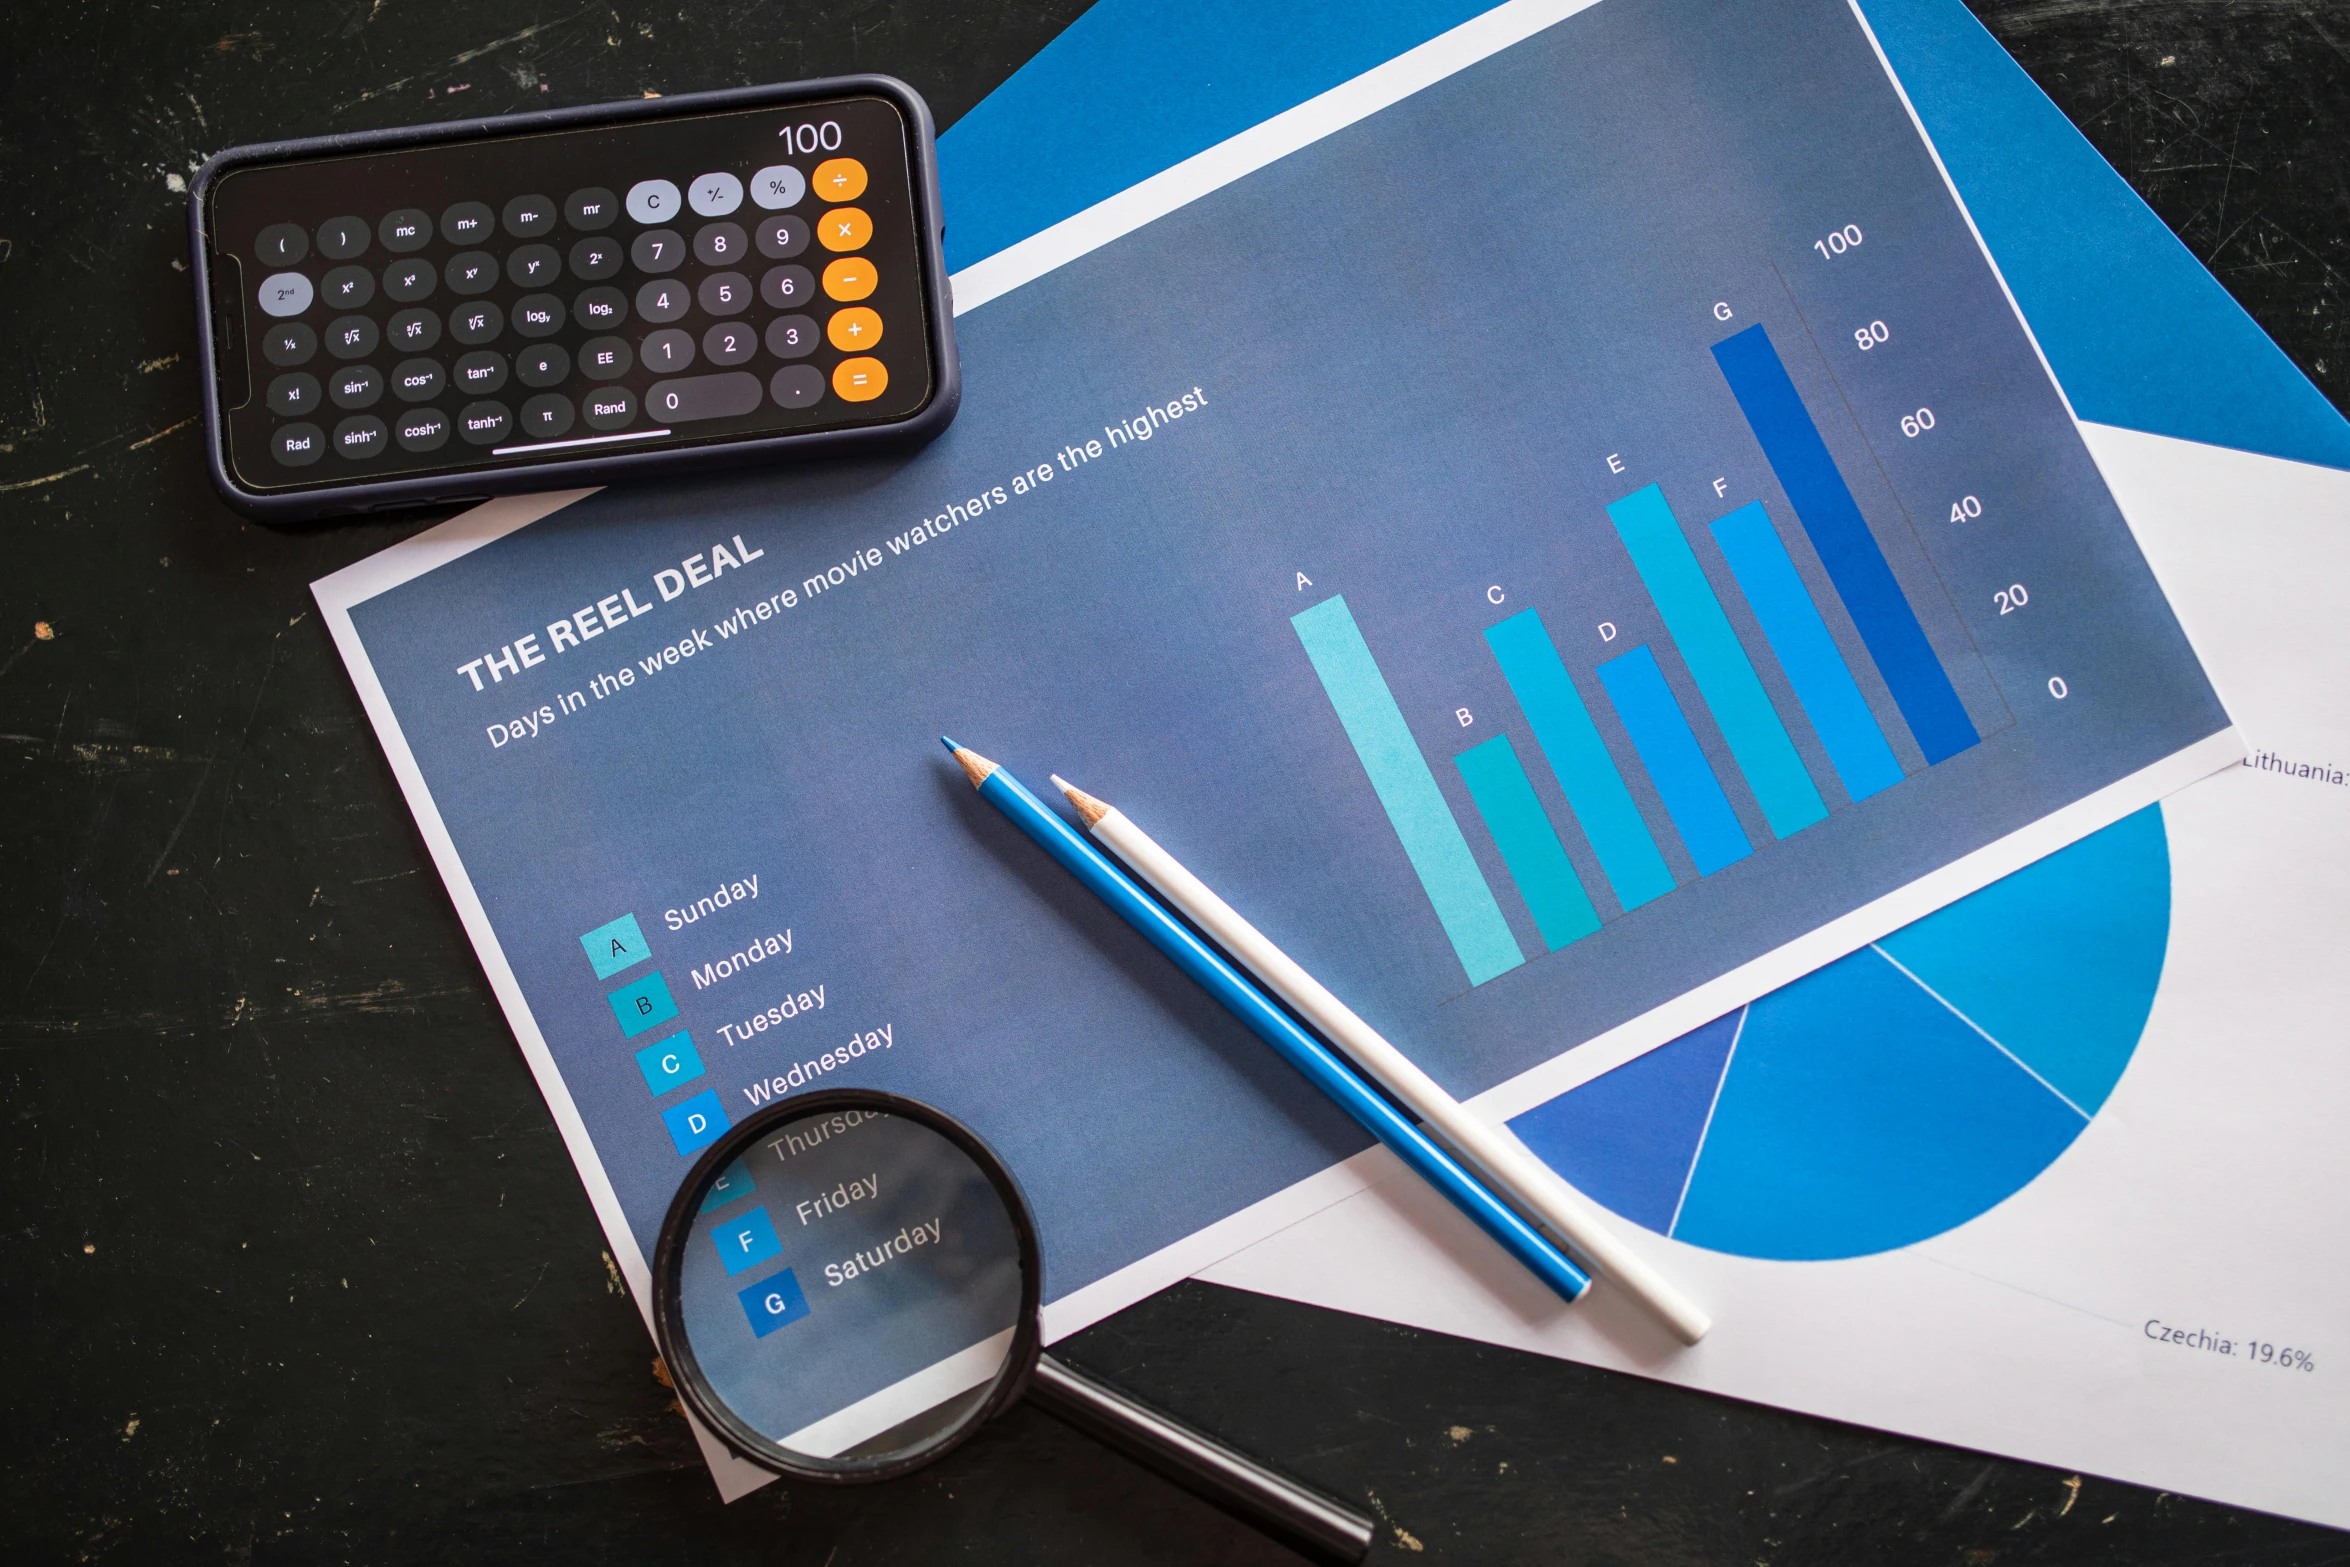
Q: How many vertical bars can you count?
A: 7